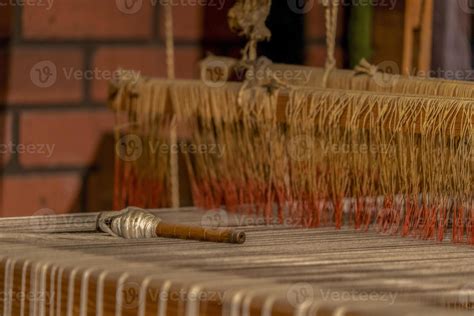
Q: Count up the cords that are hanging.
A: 3